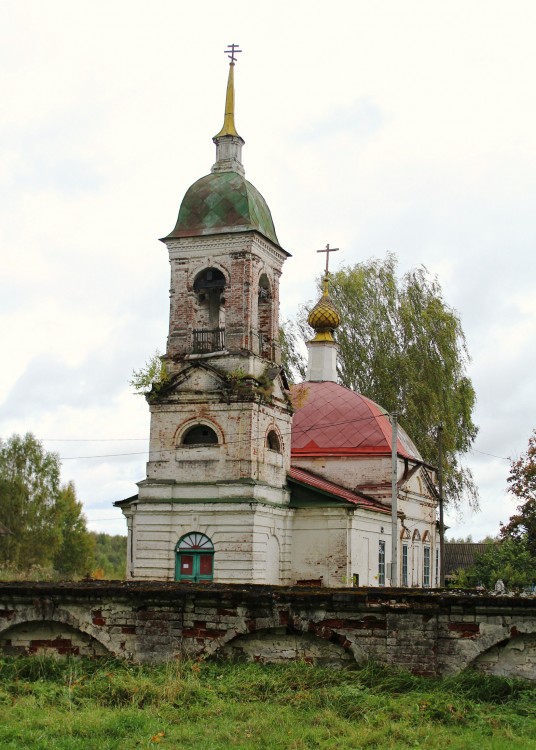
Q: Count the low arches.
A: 3